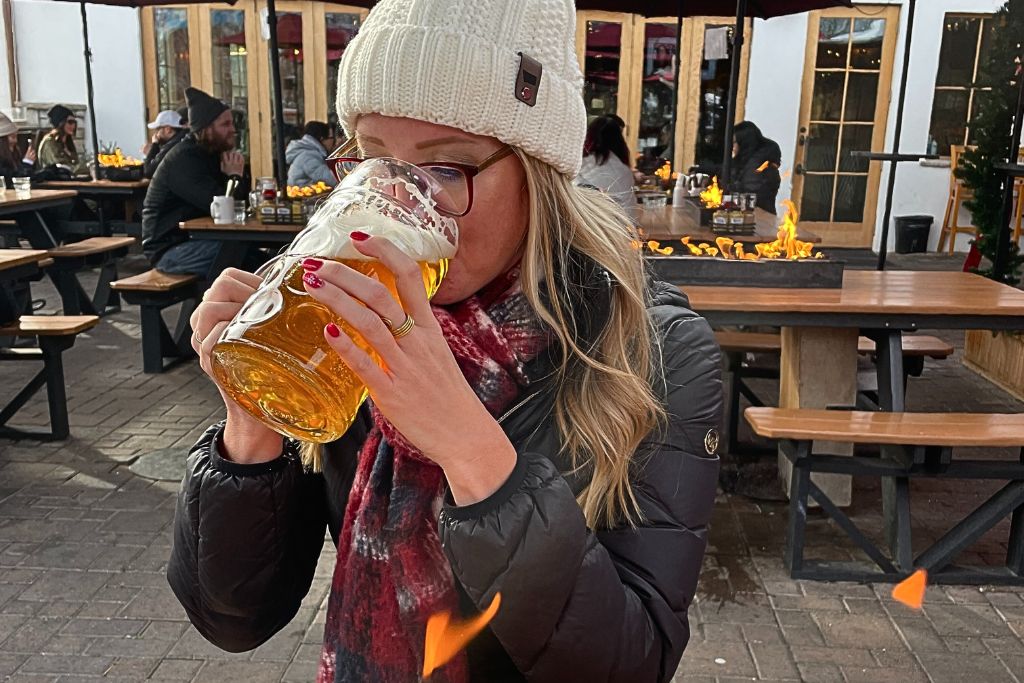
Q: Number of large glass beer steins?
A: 1